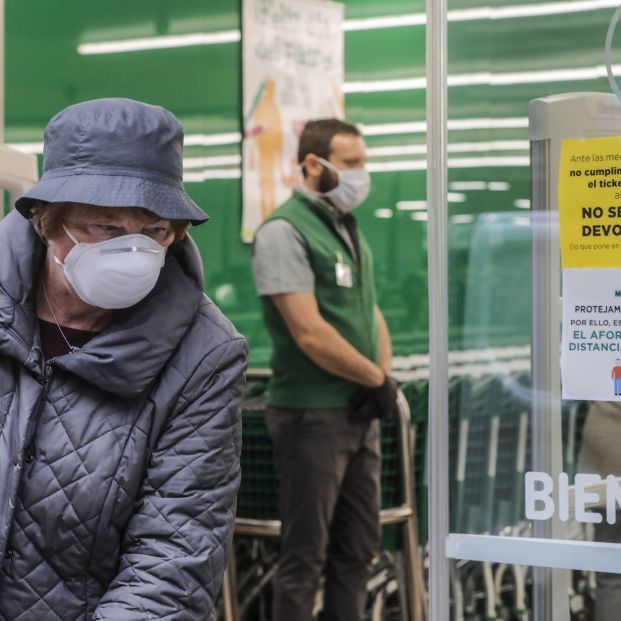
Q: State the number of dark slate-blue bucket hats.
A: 1